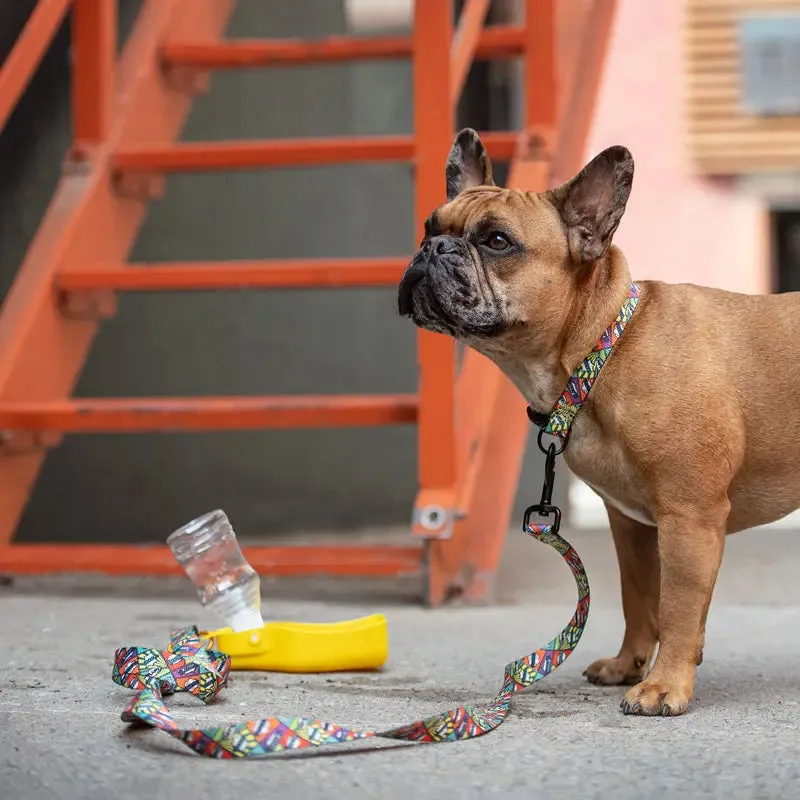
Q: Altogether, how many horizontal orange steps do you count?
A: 5